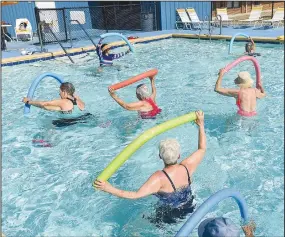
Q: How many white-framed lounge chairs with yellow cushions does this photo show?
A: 5